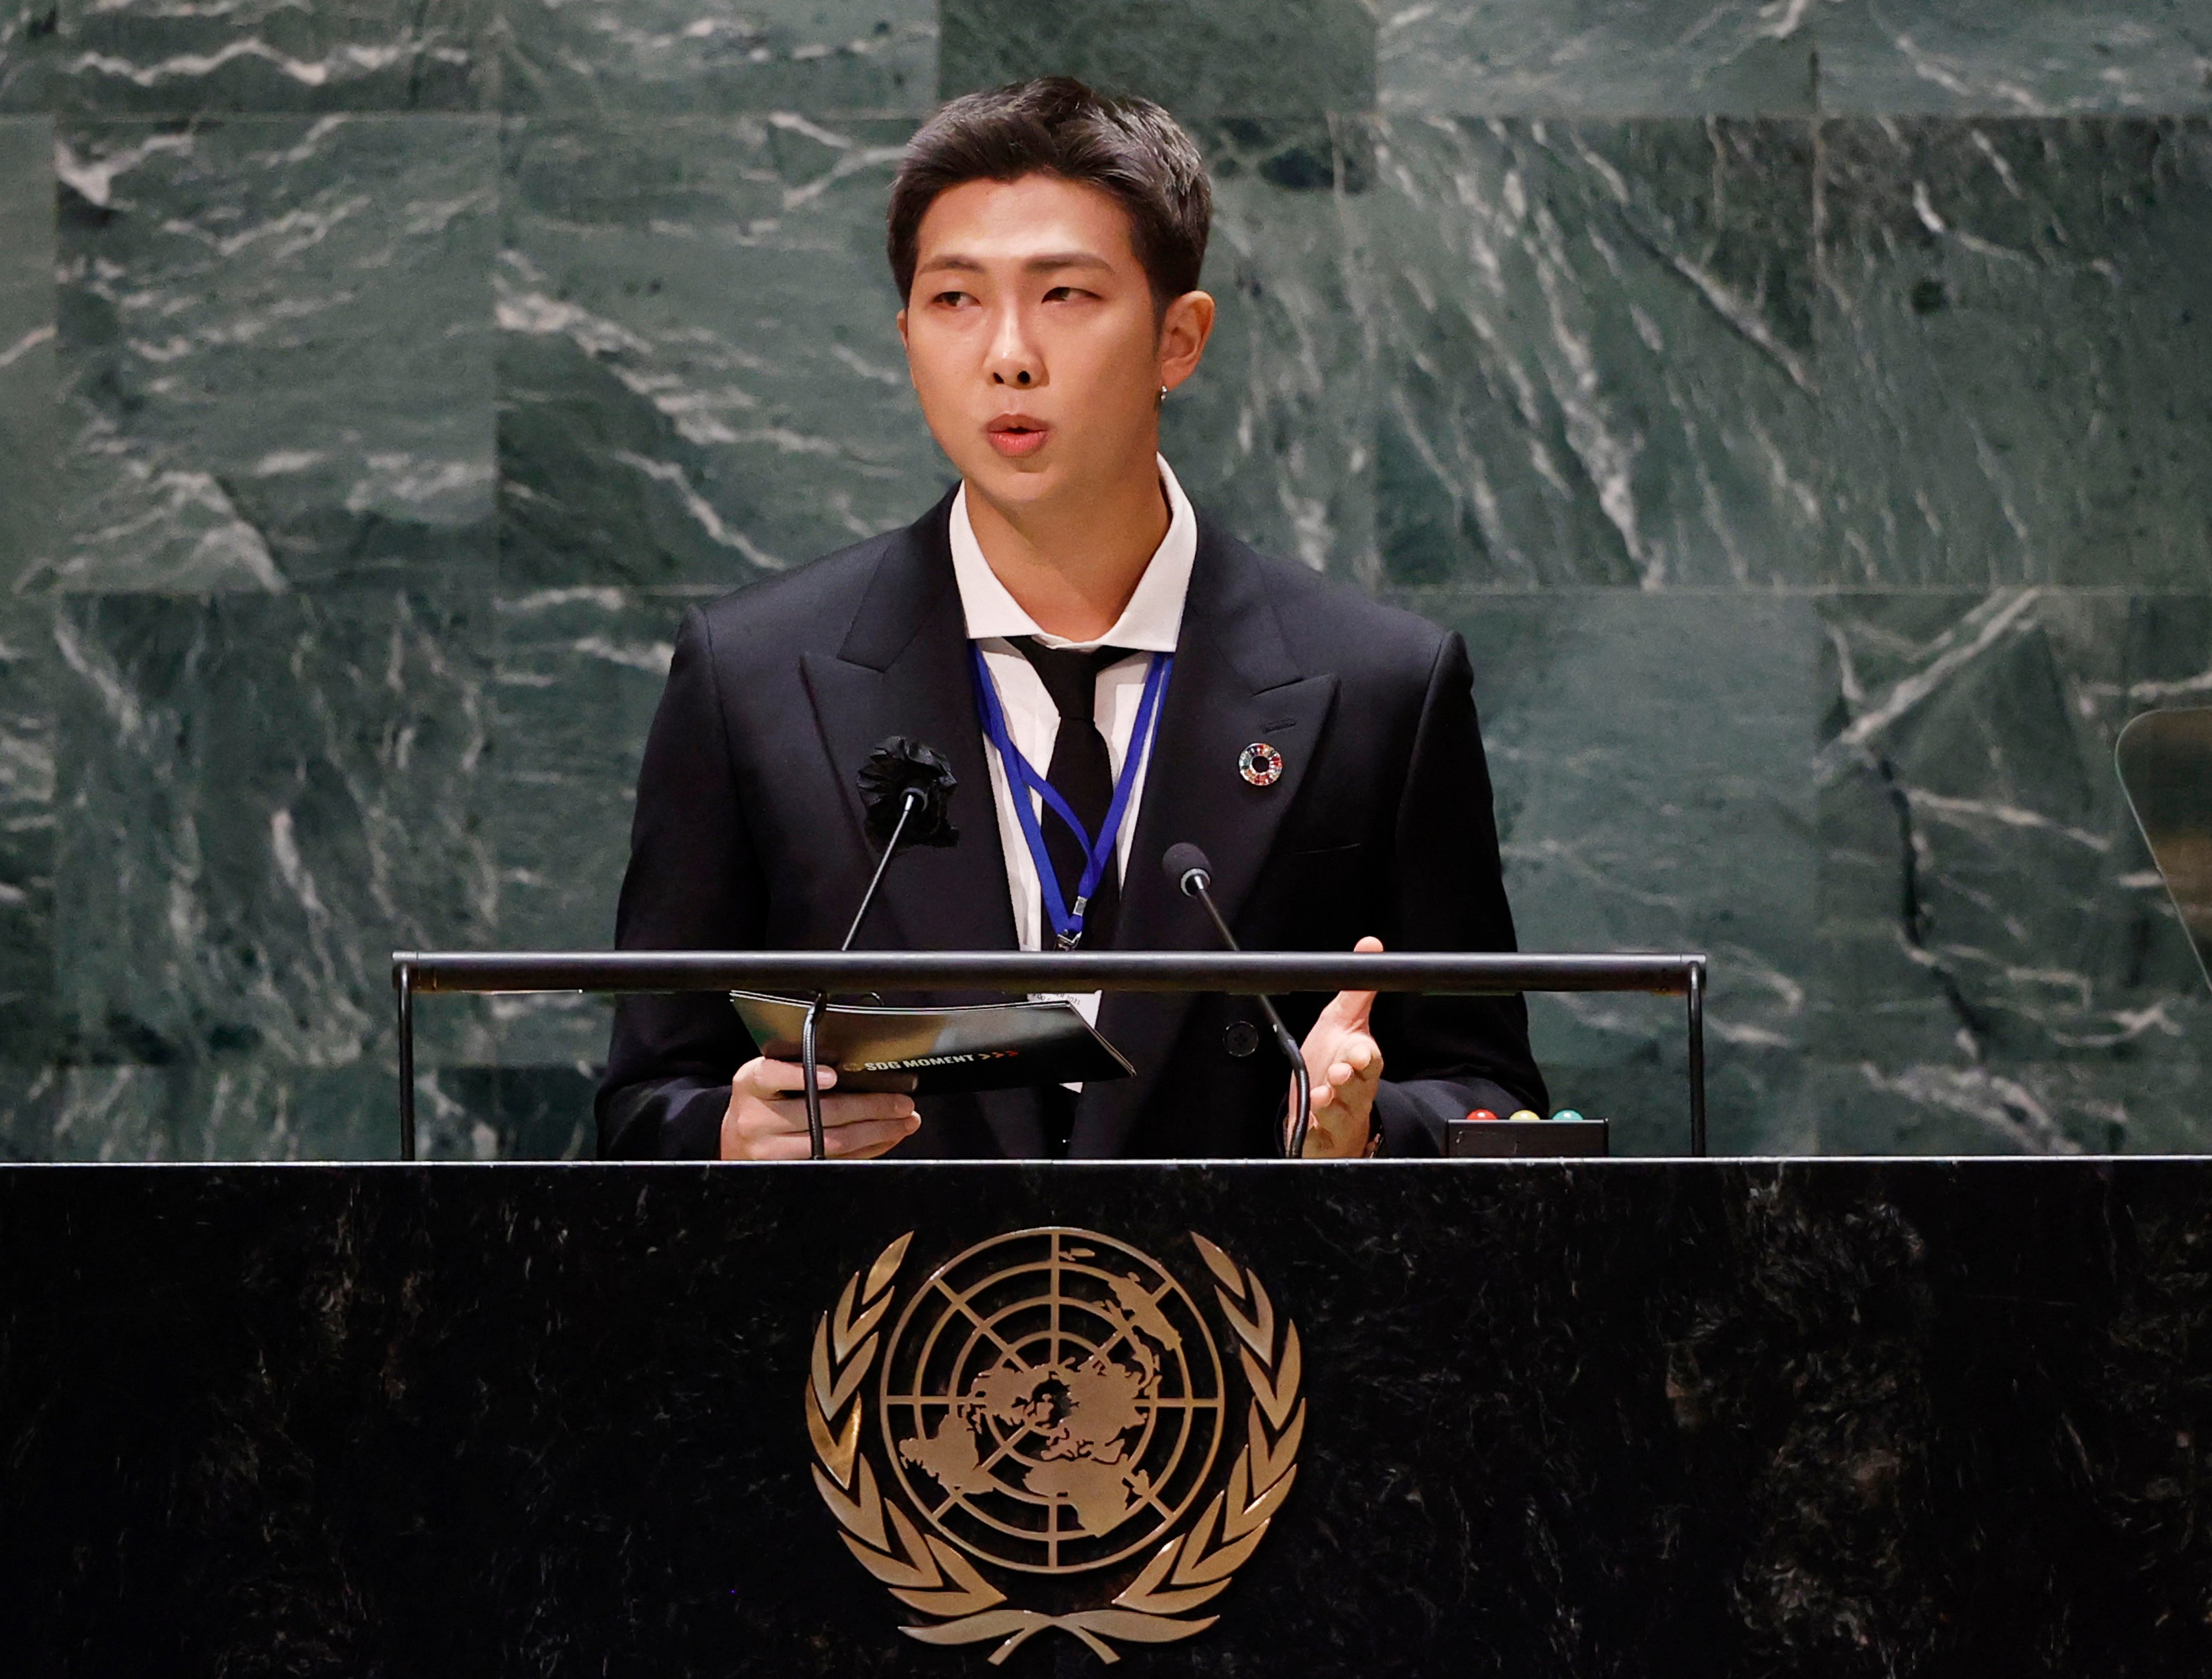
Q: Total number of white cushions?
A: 0